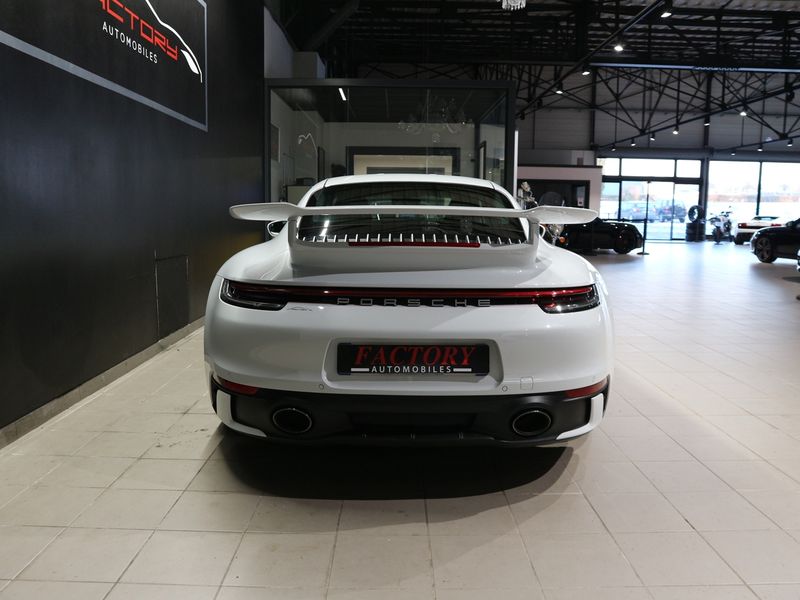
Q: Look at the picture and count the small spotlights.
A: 13